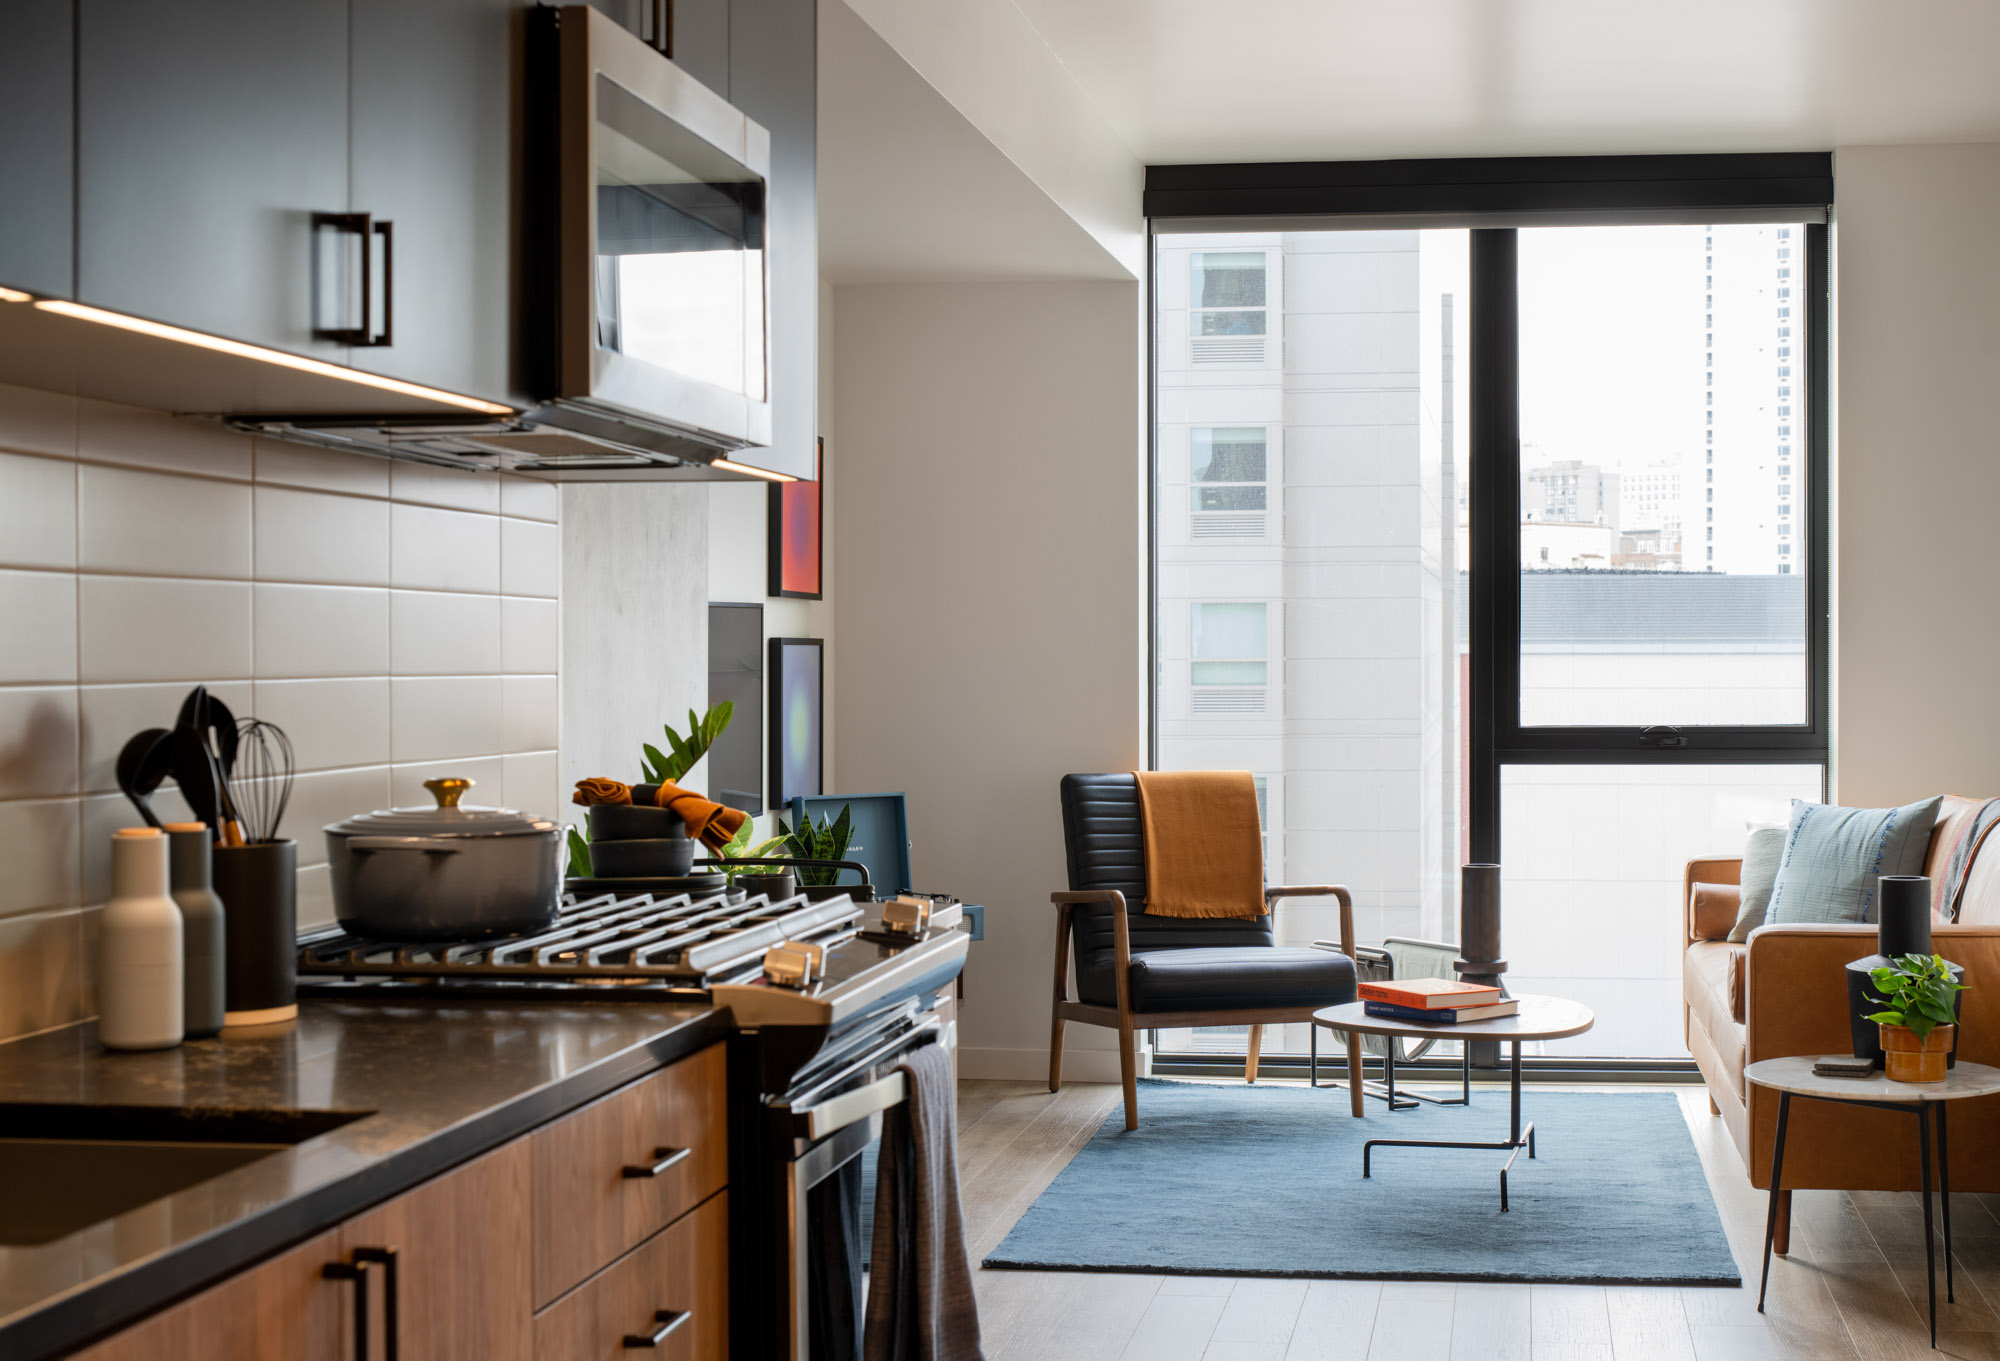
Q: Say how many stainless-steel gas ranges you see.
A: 1